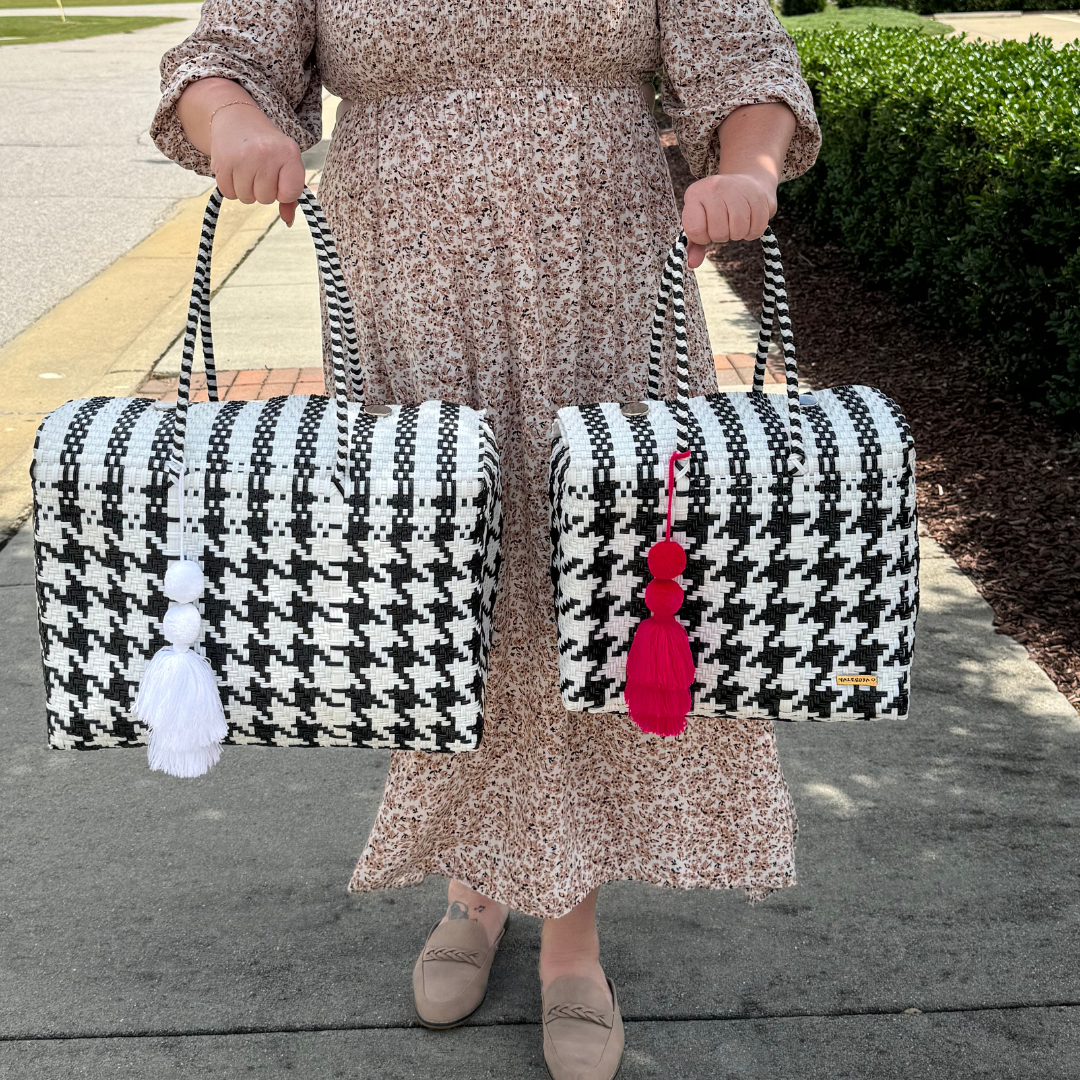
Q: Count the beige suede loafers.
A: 2